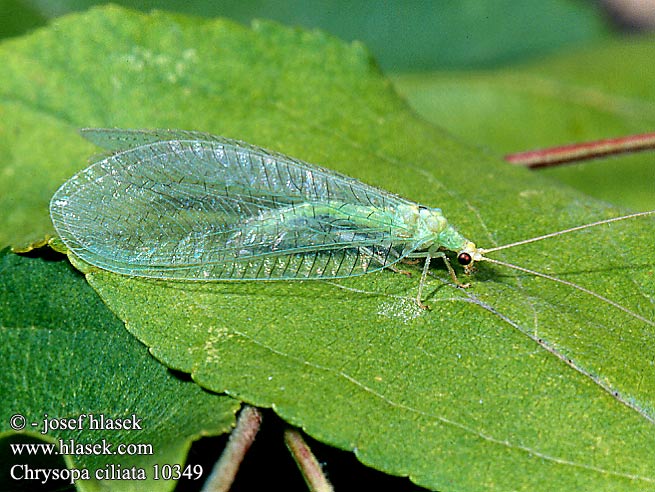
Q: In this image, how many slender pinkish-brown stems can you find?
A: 3